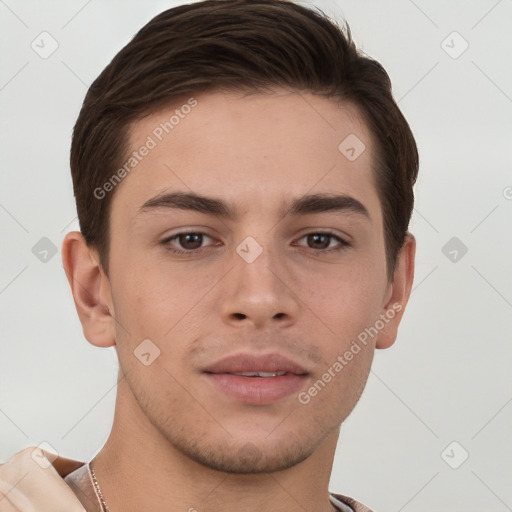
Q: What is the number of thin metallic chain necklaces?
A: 1